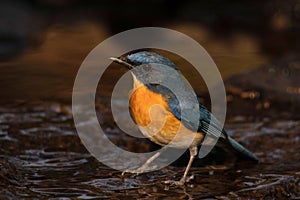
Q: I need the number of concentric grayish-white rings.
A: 2